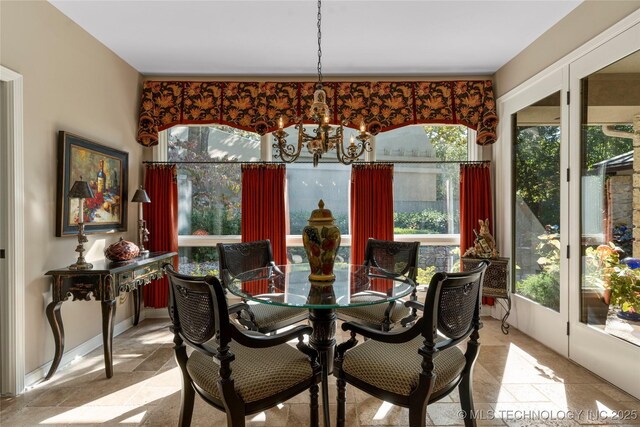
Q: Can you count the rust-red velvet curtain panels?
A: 4